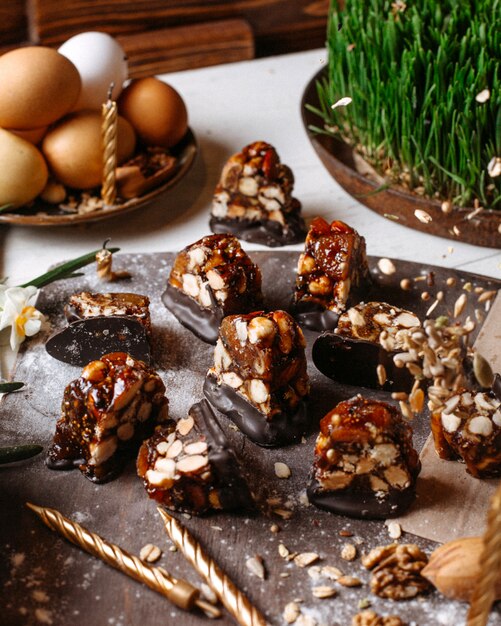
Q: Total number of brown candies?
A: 10